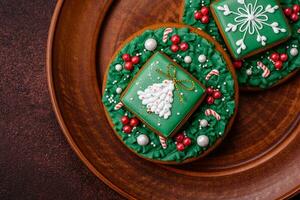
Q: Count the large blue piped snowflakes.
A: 0